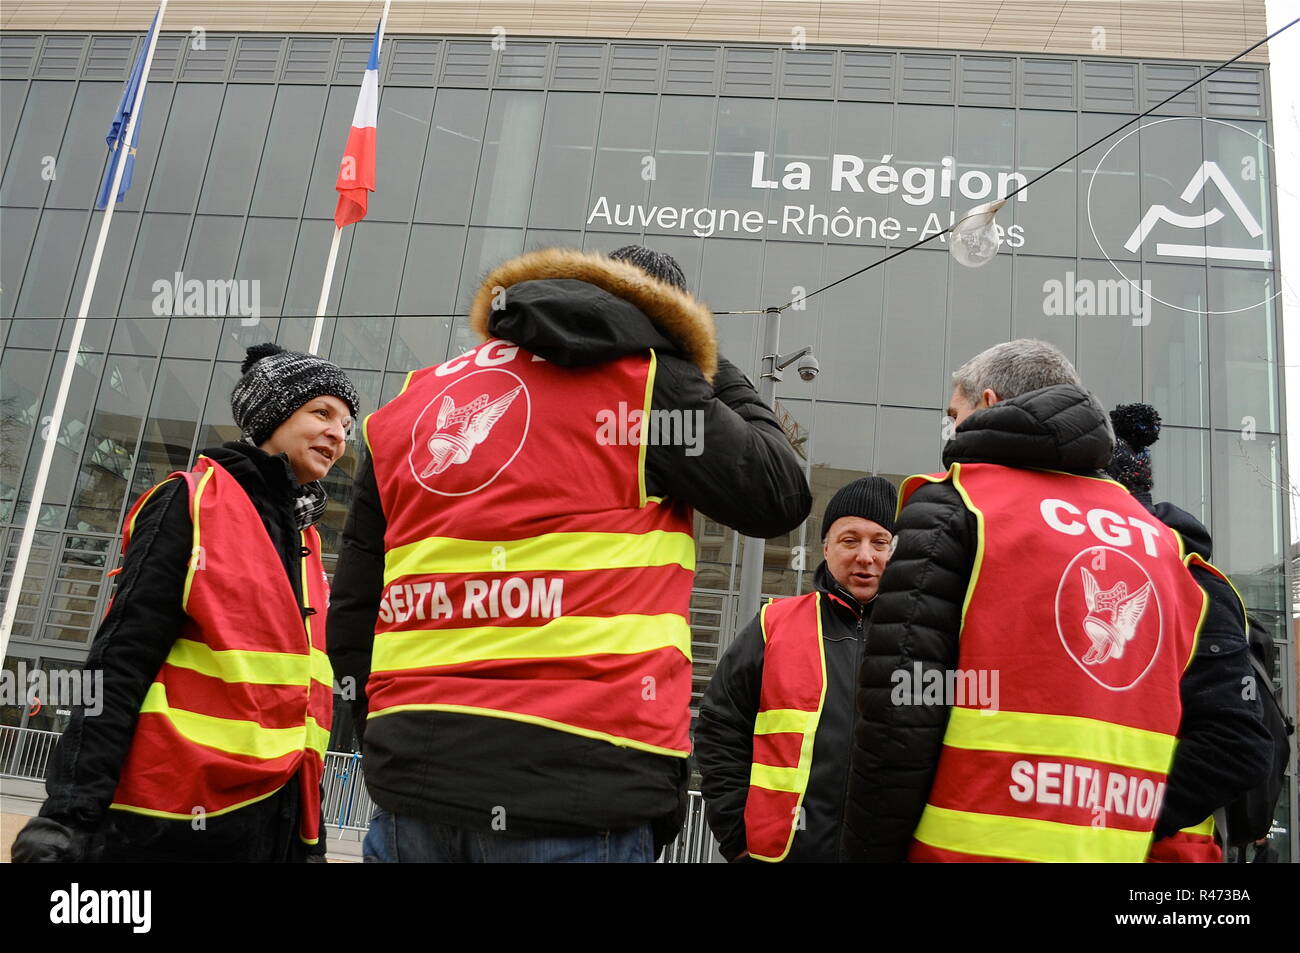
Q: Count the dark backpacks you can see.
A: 1